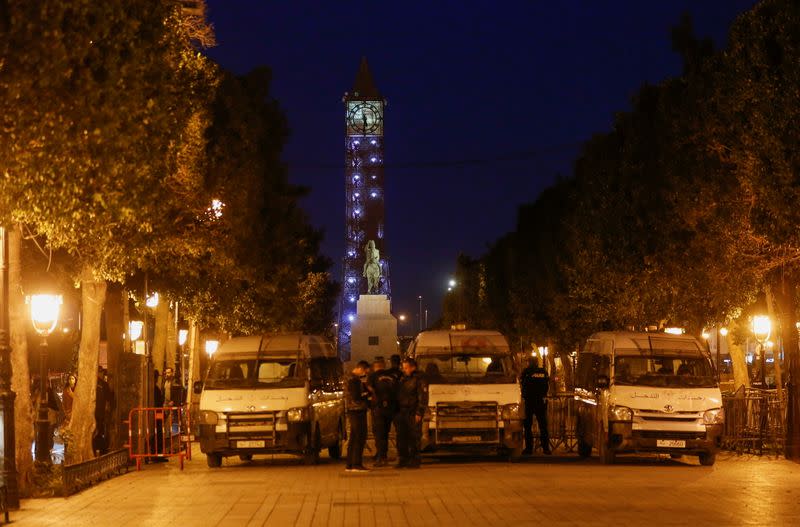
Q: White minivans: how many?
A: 3